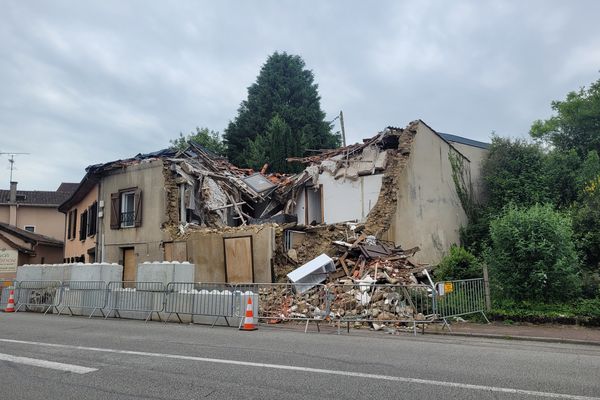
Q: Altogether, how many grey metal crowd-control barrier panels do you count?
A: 8